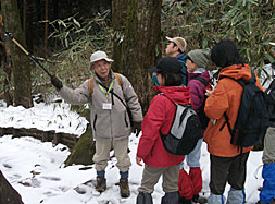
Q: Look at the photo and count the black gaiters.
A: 2